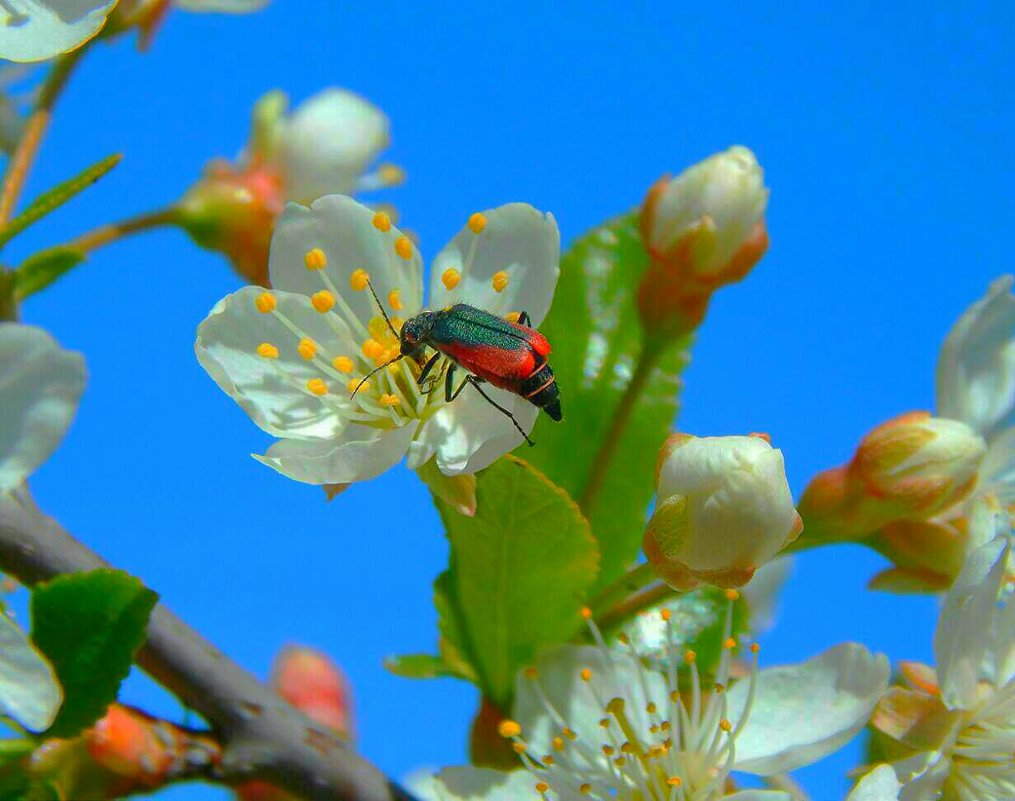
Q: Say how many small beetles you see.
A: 1